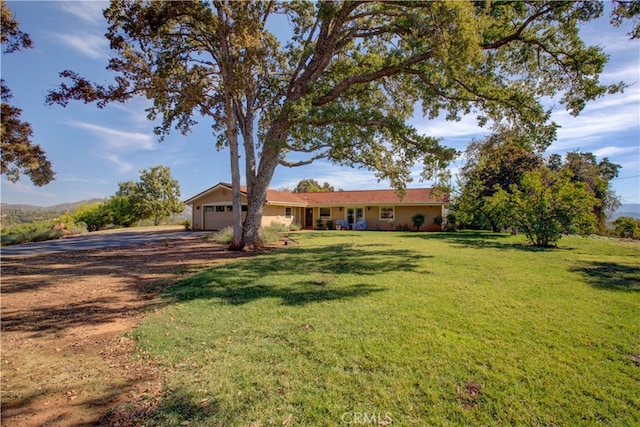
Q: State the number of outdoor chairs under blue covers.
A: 2